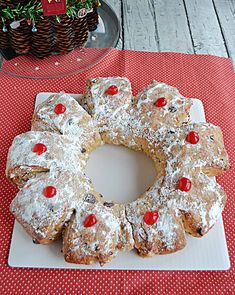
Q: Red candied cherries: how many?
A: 9